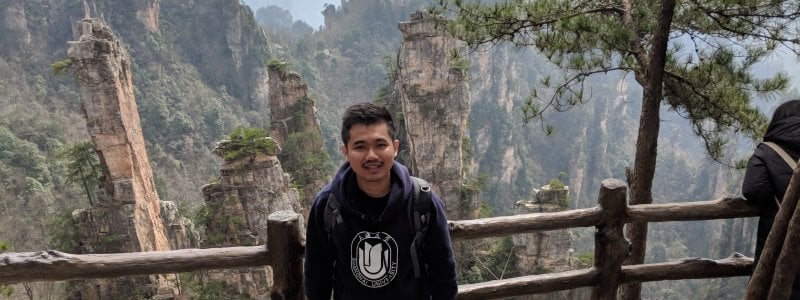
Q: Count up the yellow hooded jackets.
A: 0